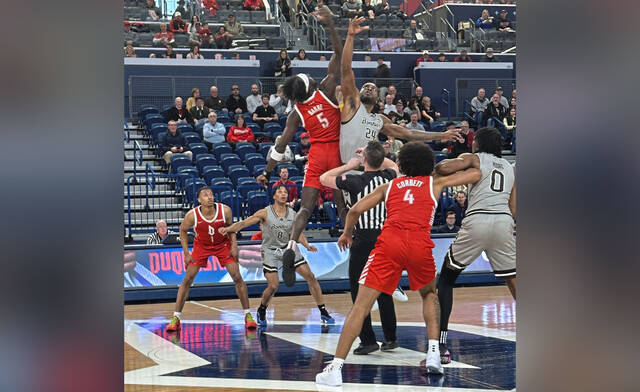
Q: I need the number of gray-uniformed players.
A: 3